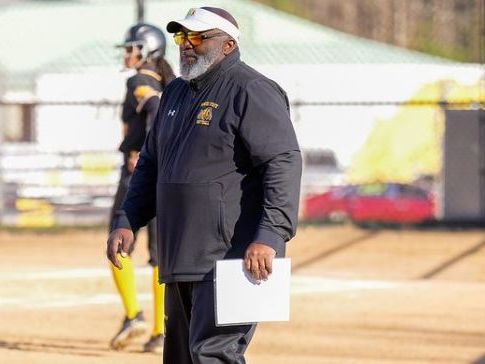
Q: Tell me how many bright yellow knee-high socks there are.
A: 2